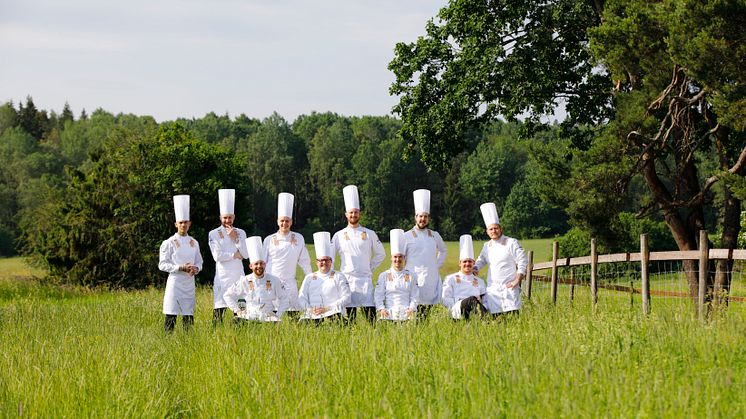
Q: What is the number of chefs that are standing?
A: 6